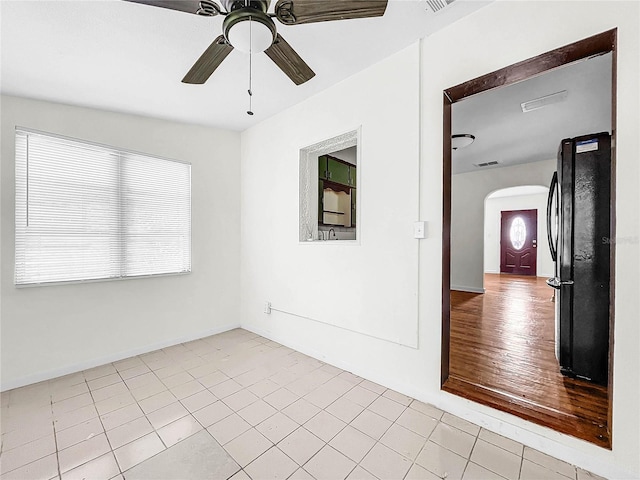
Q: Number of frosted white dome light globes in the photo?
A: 2